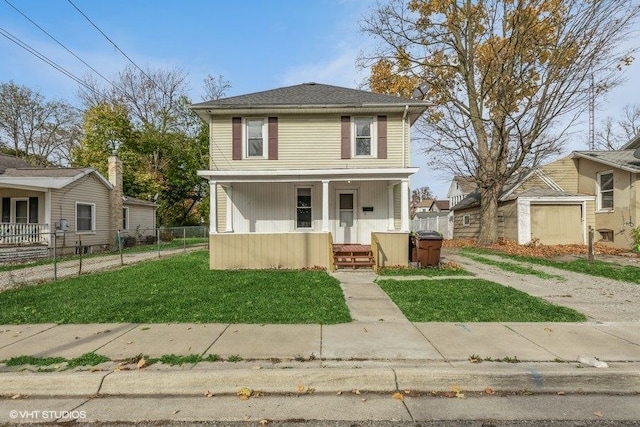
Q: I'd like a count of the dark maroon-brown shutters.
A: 4